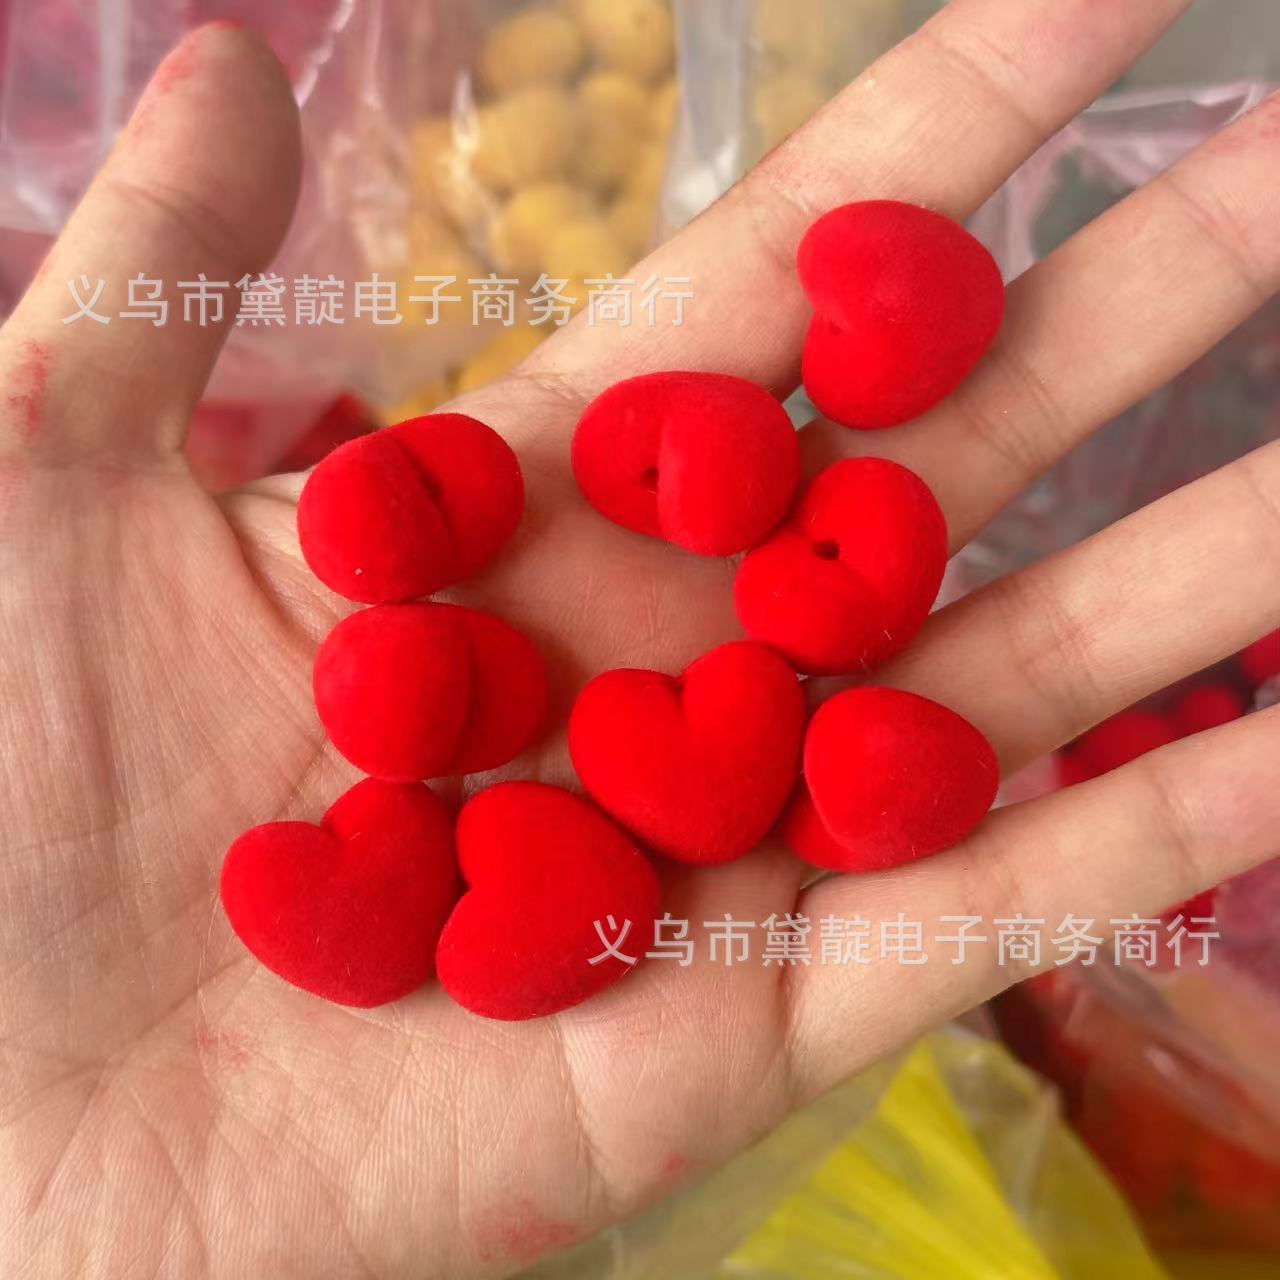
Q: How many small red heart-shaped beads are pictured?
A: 9